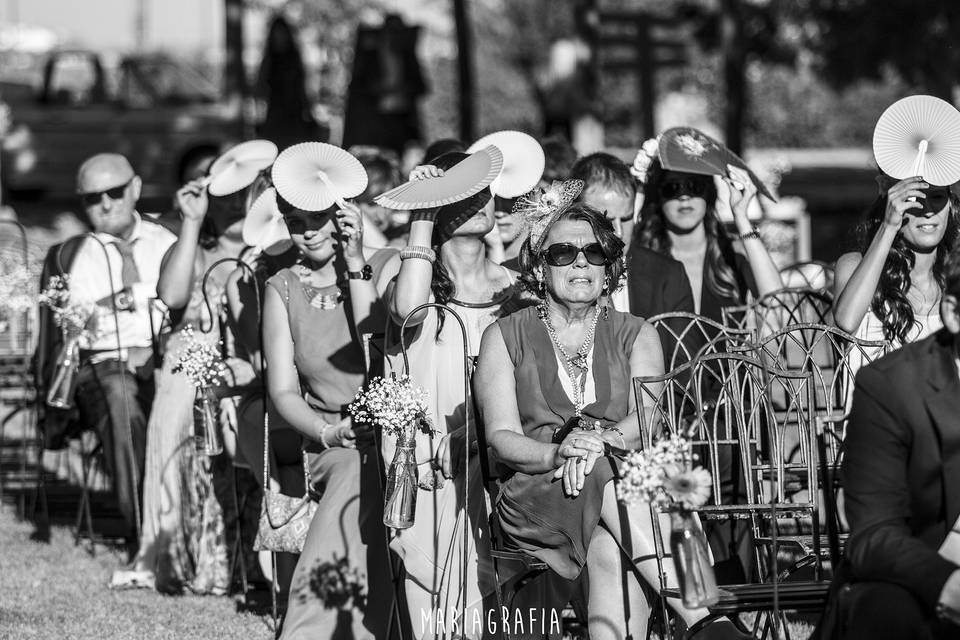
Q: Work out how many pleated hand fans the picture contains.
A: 7